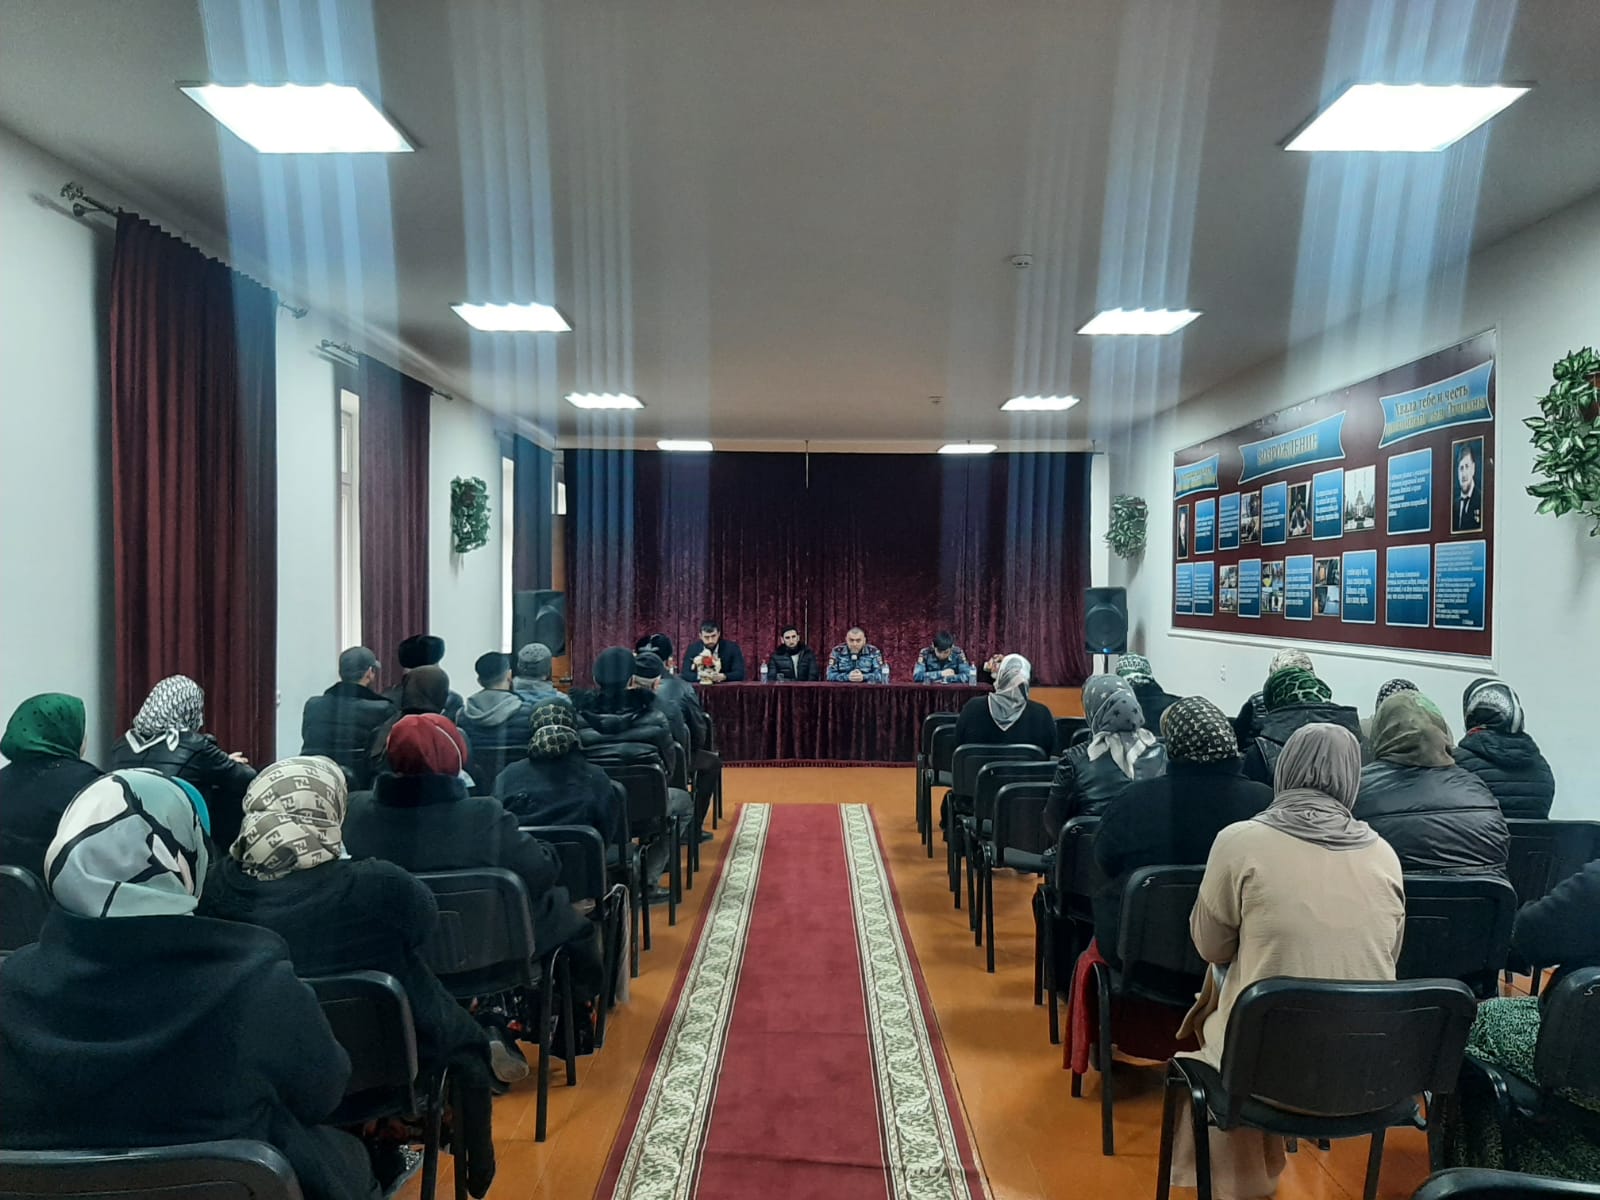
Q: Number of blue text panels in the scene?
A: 12